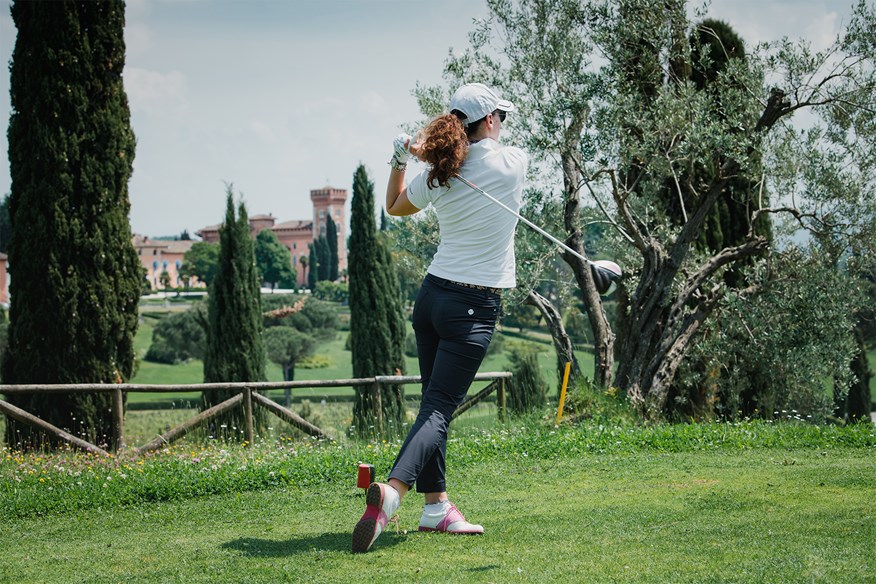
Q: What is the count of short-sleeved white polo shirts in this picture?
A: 1